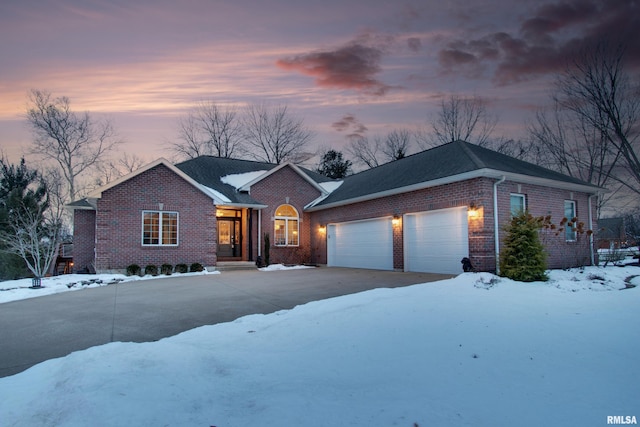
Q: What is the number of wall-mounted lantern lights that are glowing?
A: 3